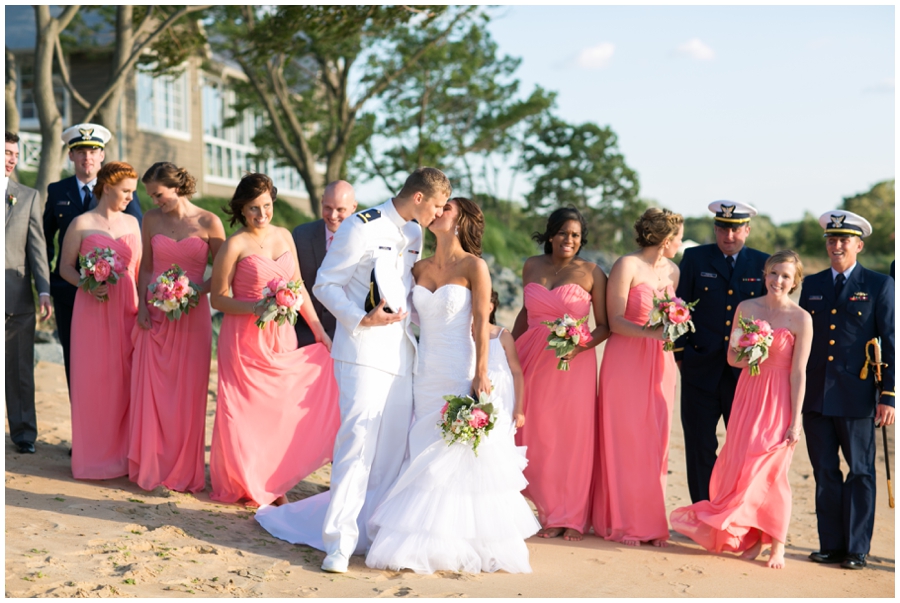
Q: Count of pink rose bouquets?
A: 7